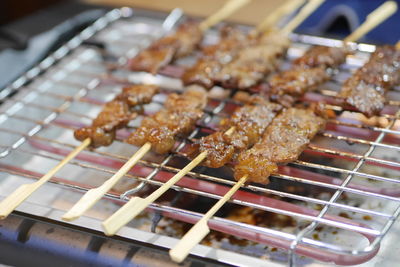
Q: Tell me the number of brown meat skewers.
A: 9